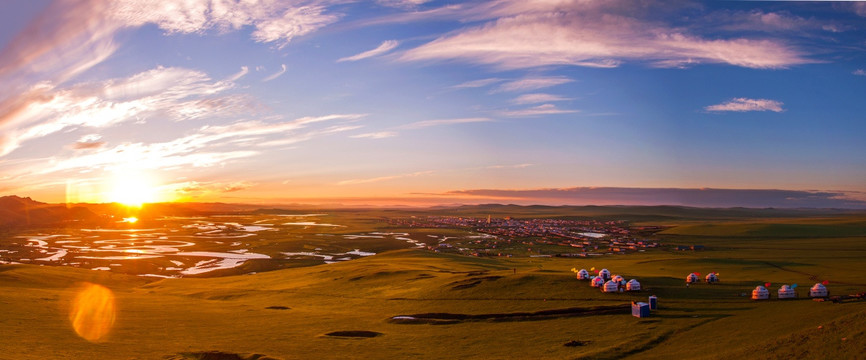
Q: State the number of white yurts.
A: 11